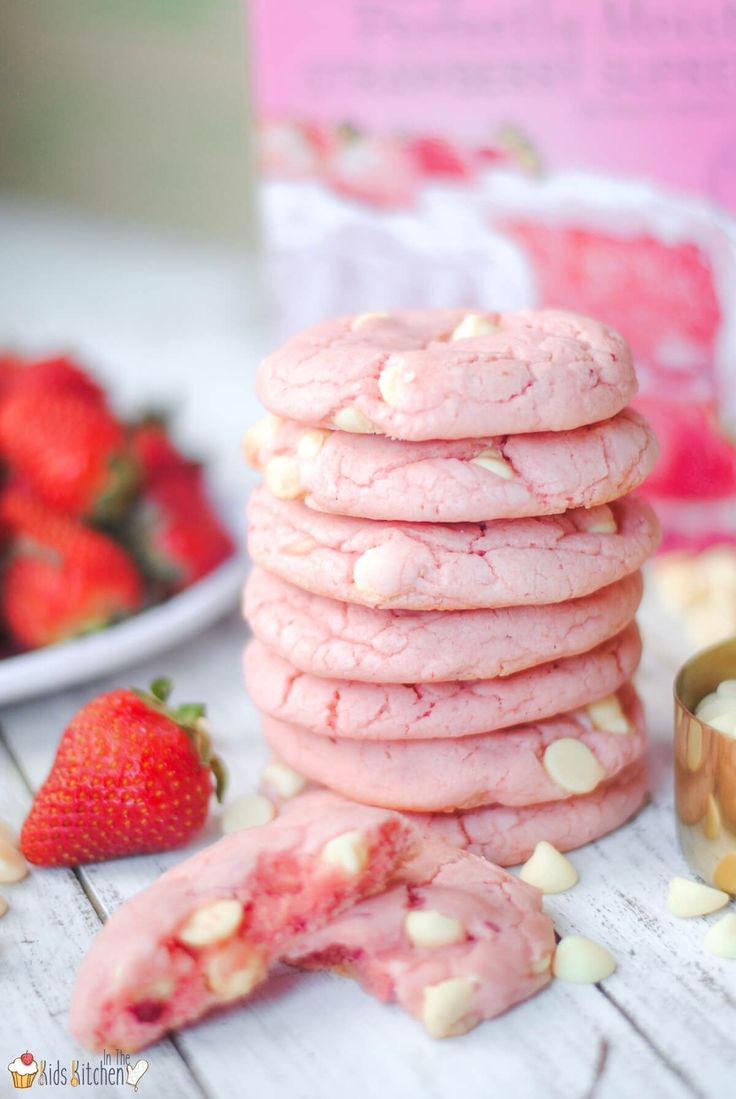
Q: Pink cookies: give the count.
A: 8